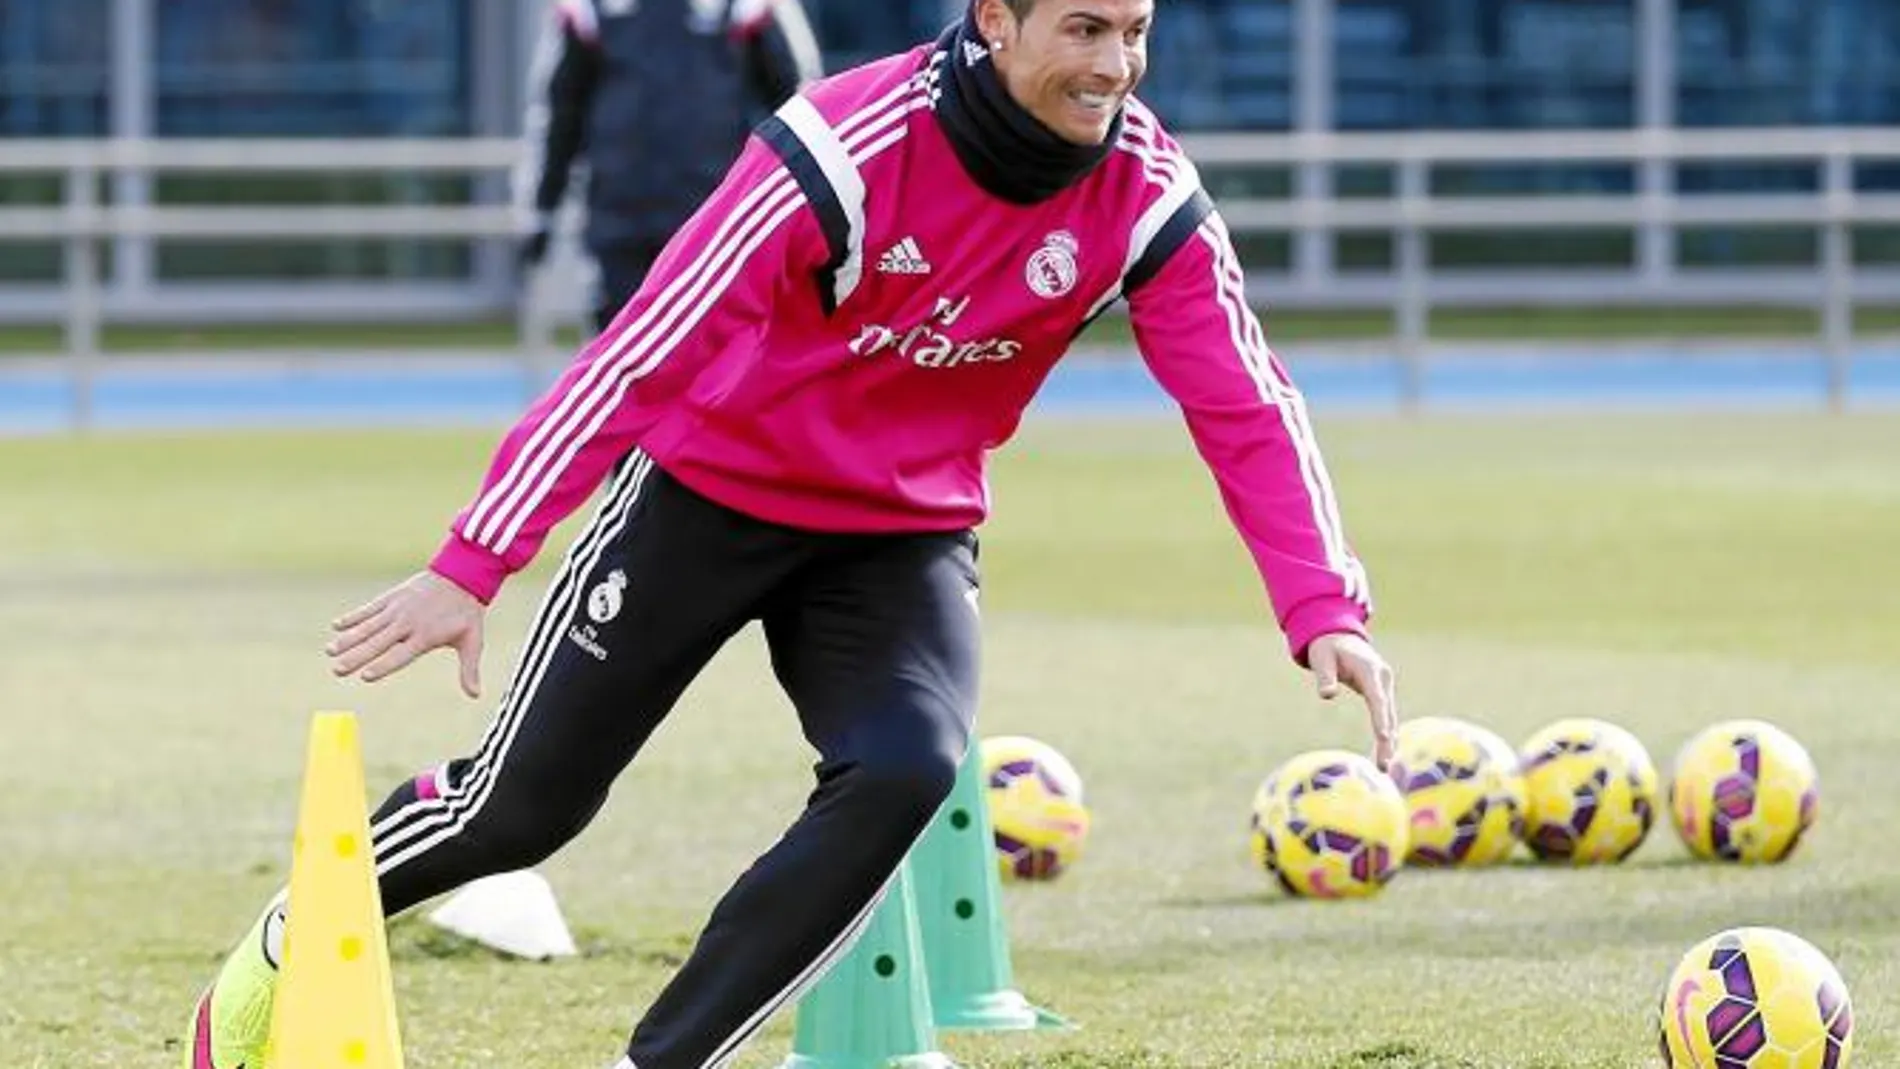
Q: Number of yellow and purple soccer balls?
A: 6